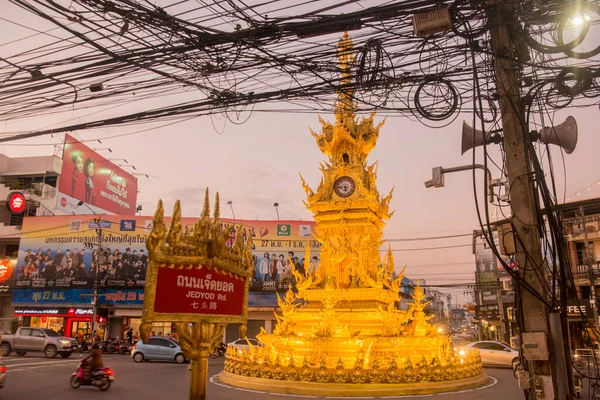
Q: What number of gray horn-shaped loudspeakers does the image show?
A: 2